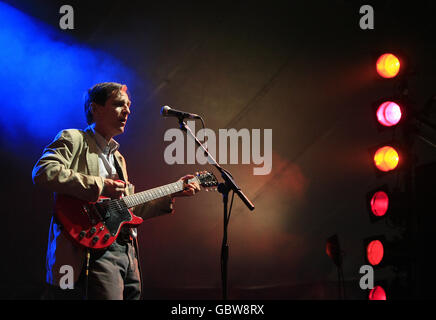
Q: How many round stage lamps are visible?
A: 6